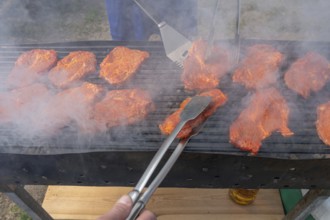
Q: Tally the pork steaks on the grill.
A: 12